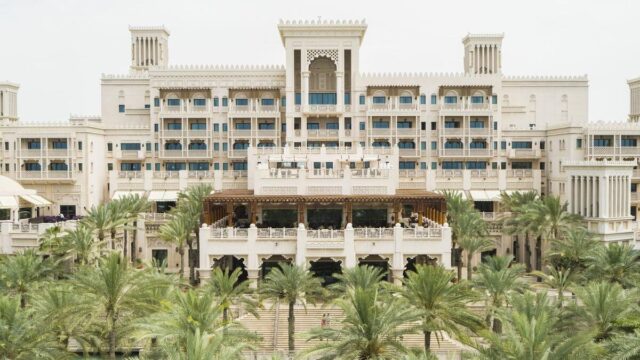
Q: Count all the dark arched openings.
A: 5